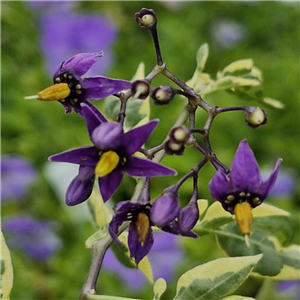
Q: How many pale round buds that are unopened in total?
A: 6